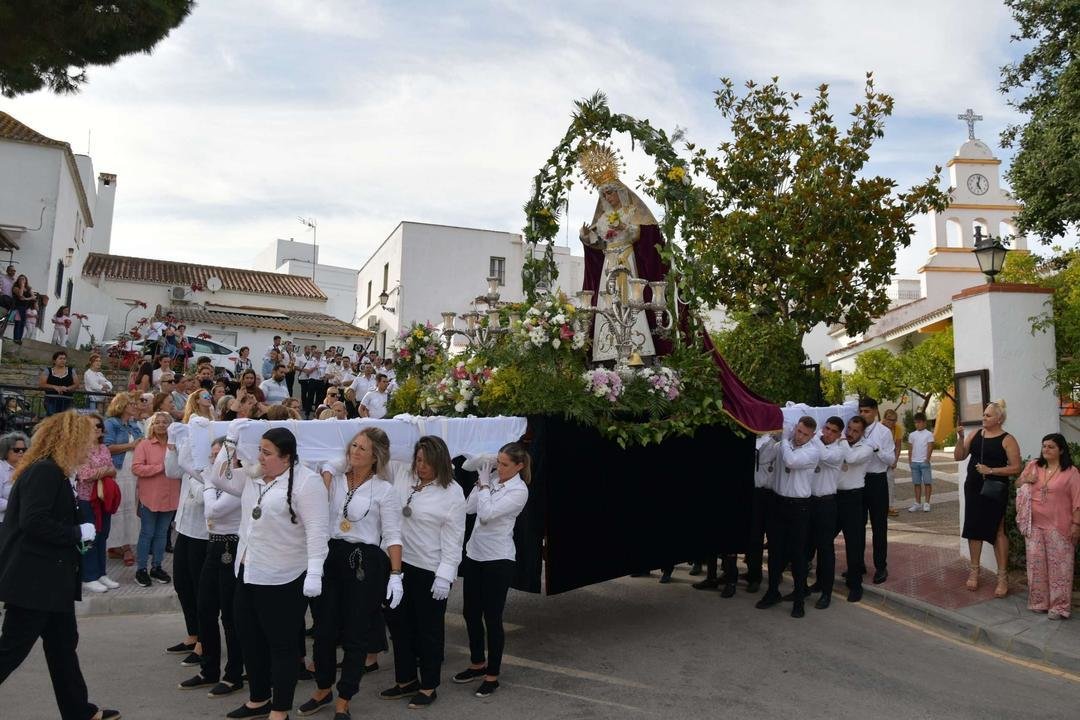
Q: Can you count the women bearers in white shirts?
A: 6